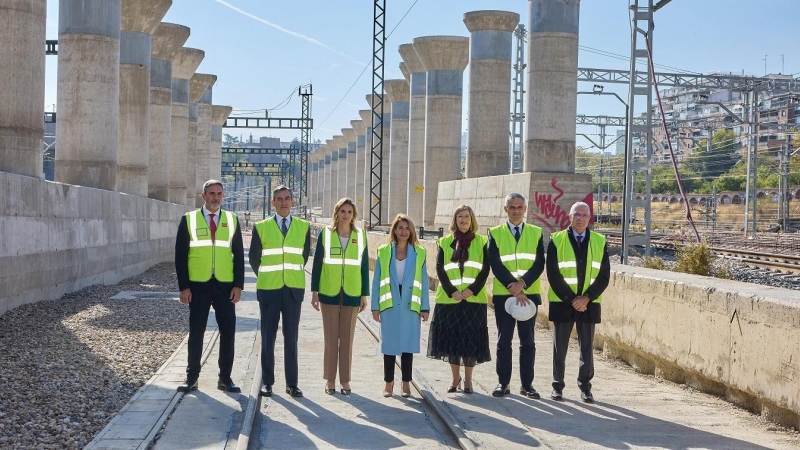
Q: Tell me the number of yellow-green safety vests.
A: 7